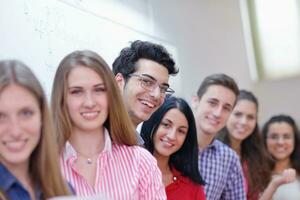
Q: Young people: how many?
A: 7